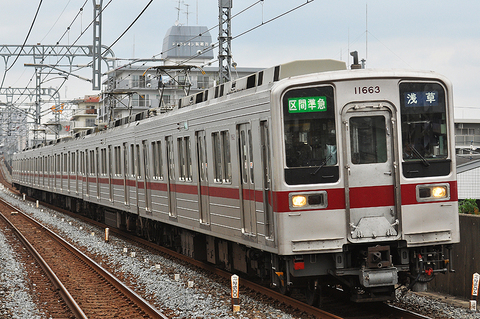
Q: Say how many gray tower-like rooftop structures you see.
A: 1